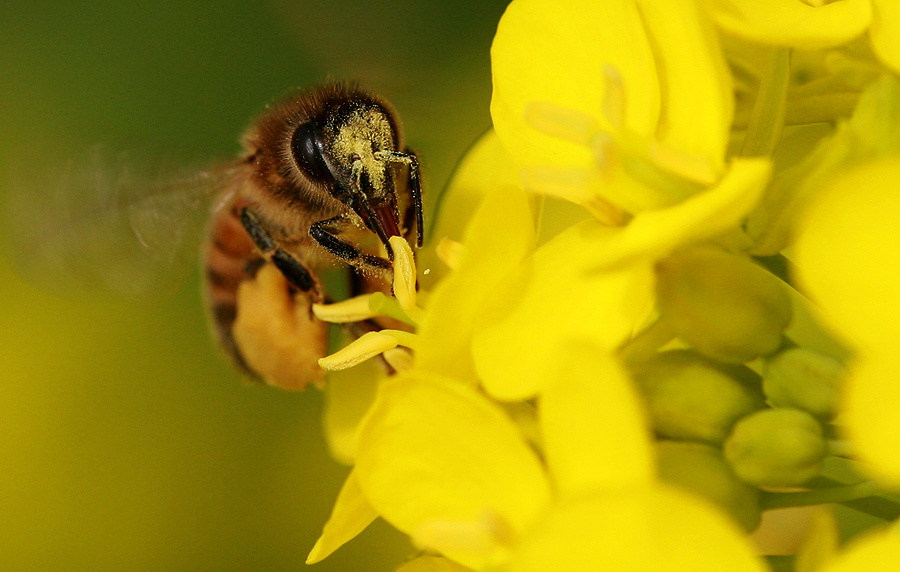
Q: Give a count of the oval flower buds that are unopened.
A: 5